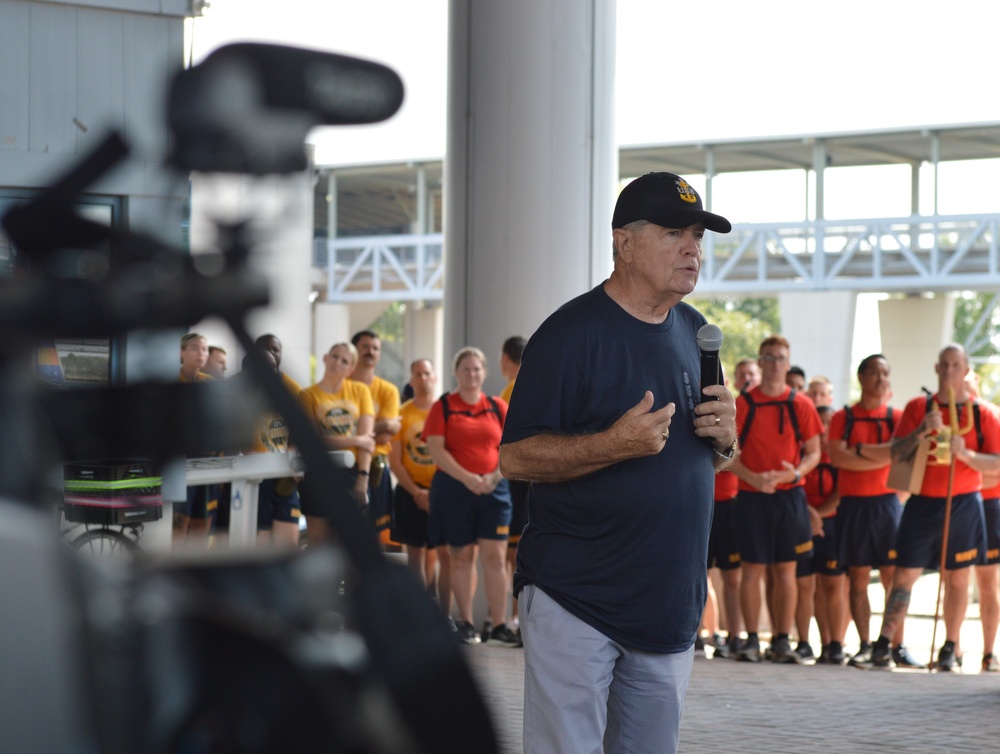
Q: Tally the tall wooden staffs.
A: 1